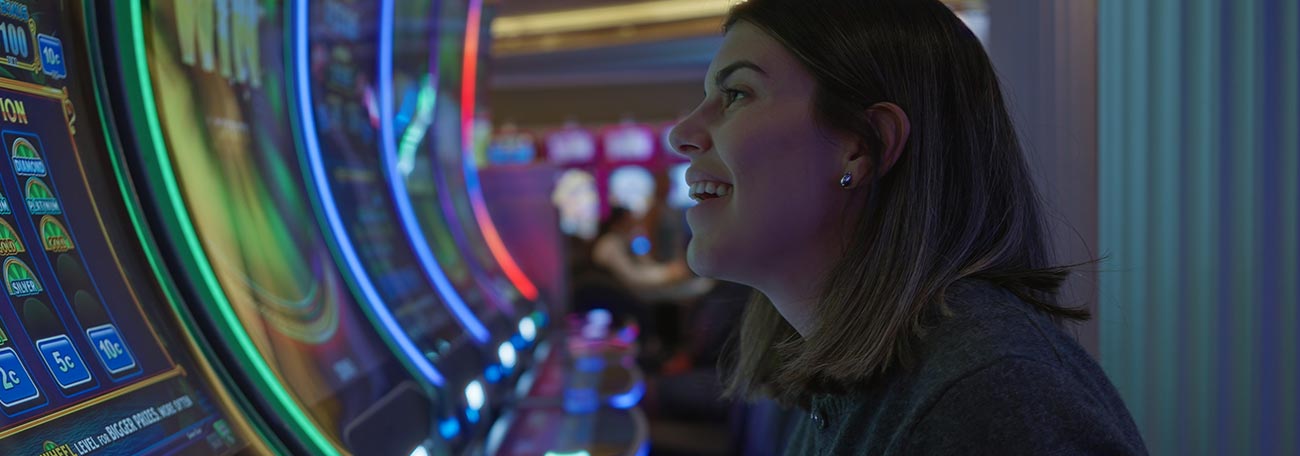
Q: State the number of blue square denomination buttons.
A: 4